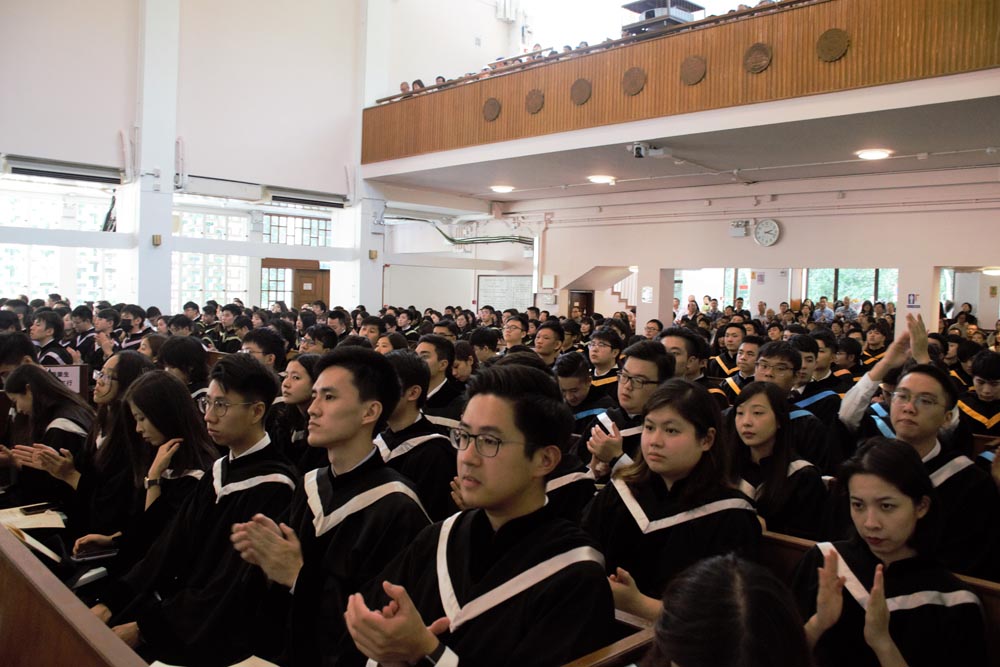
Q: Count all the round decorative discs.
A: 7